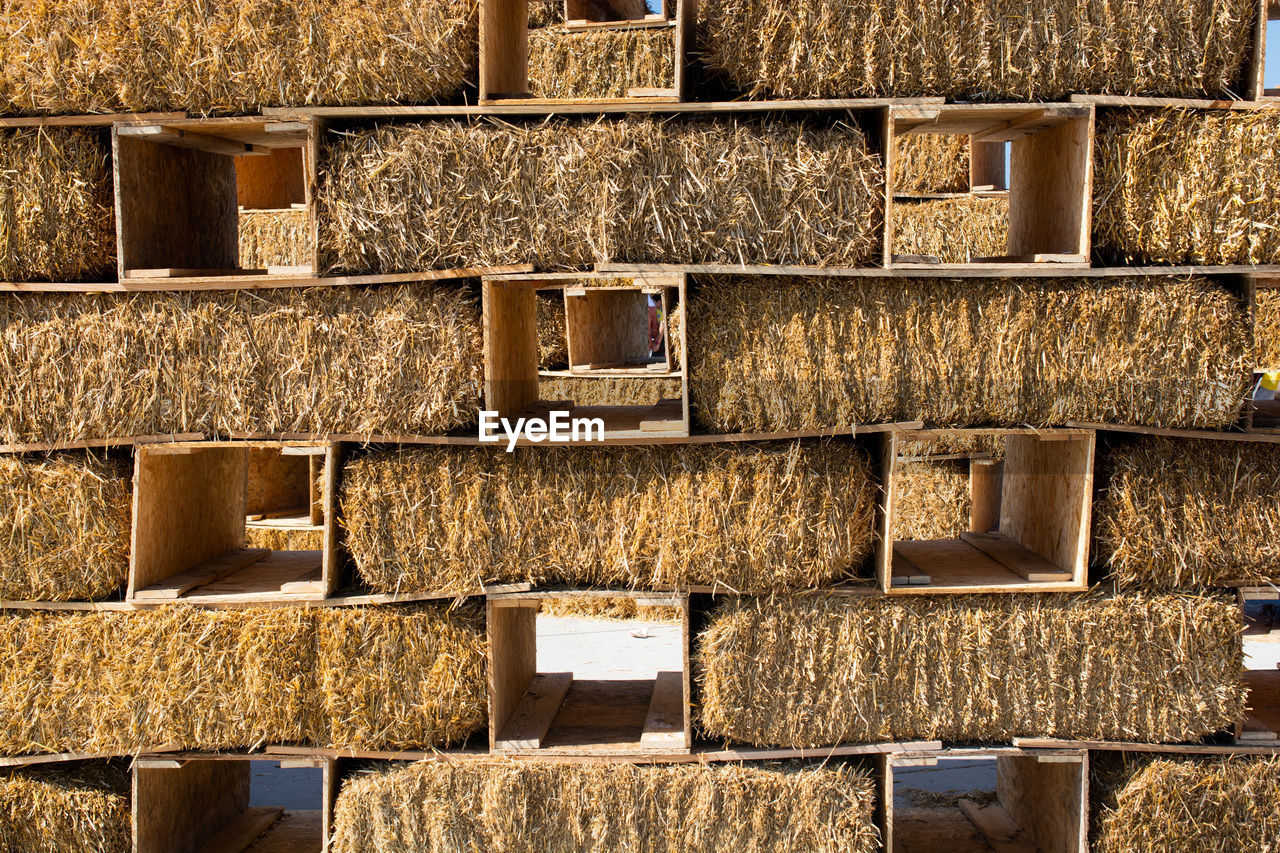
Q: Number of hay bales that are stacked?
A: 15